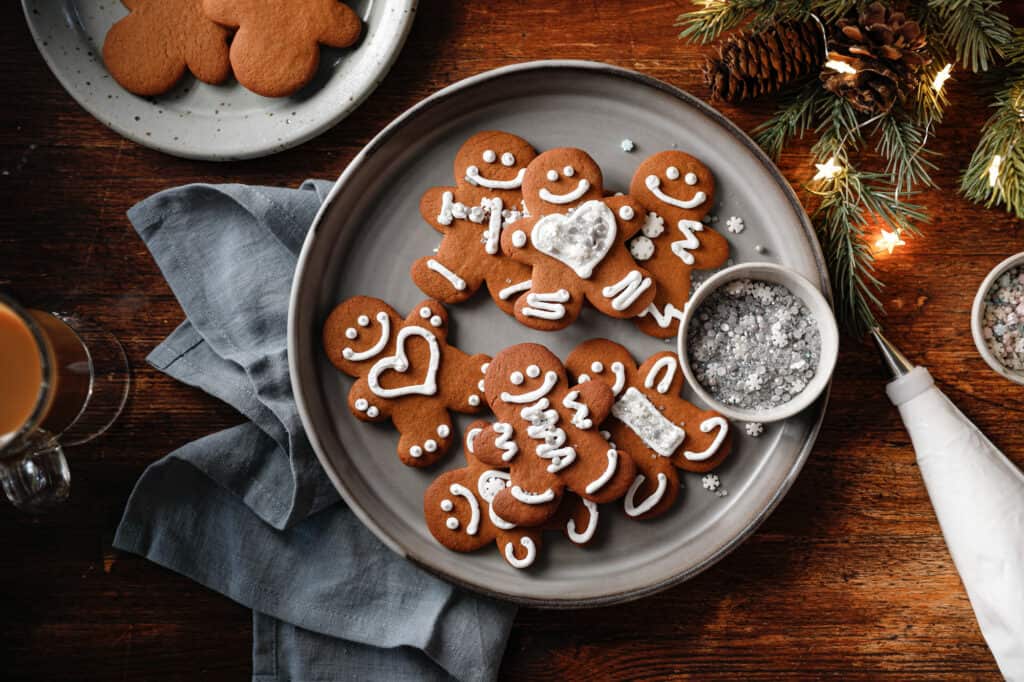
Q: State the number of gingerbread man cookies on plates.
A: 9